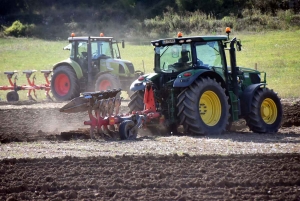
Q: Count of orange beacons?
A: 4